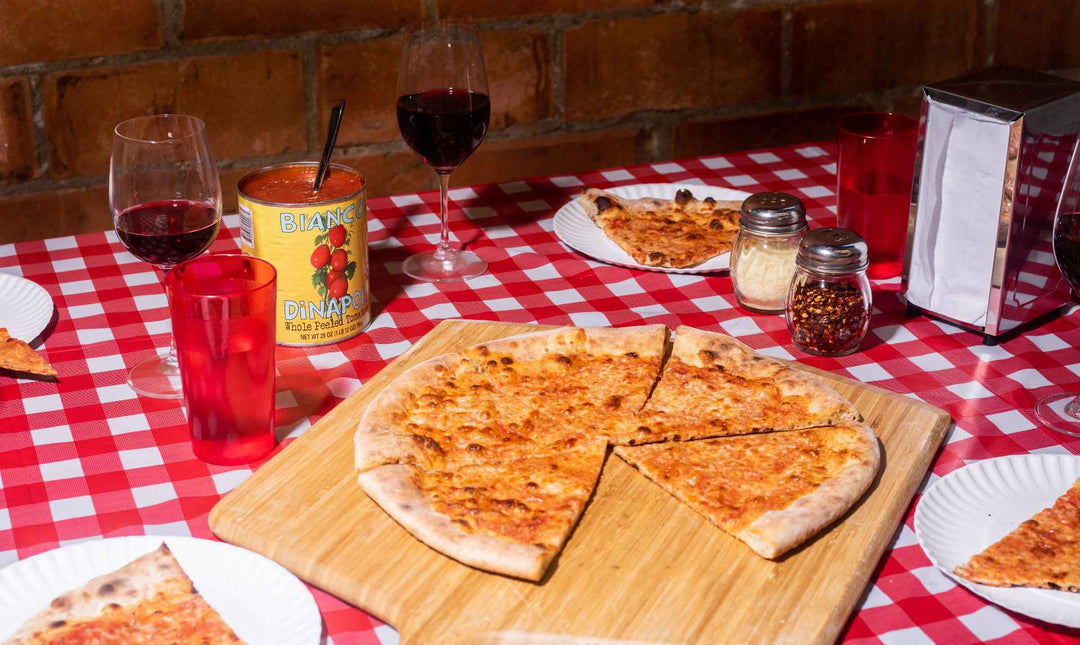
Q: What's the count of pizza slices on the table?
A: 9